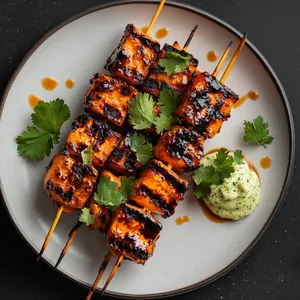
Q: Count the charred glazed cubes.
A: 12